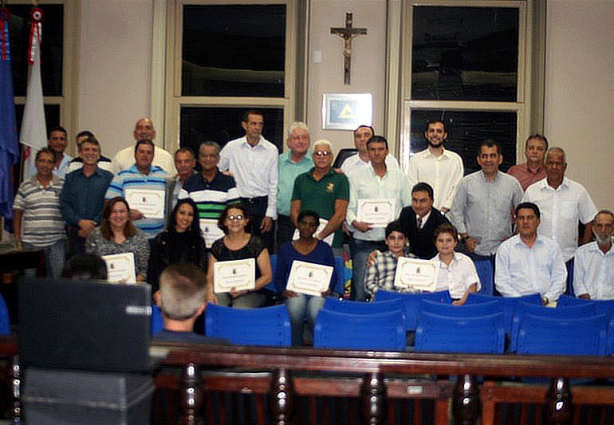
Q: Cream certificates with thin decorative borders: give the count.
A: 8